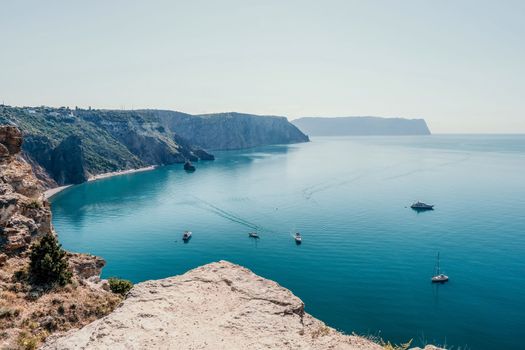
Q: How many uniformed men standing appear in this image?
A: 0